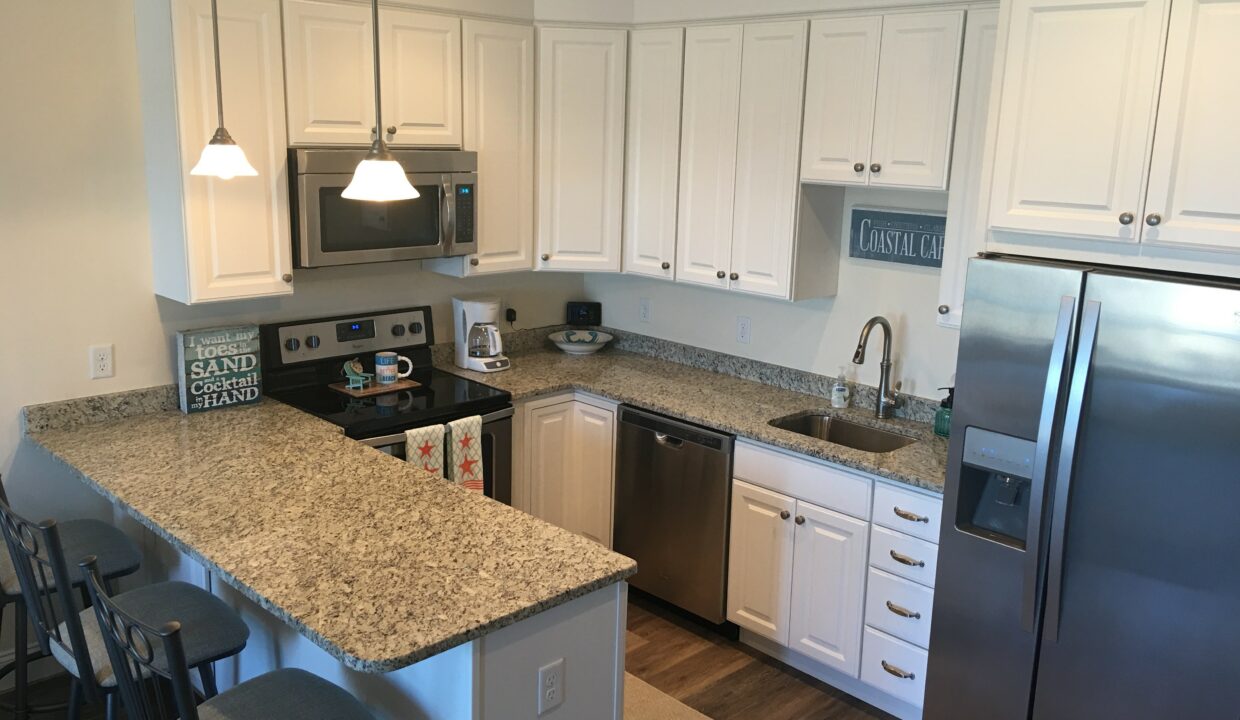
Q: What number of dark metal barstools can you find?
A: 3